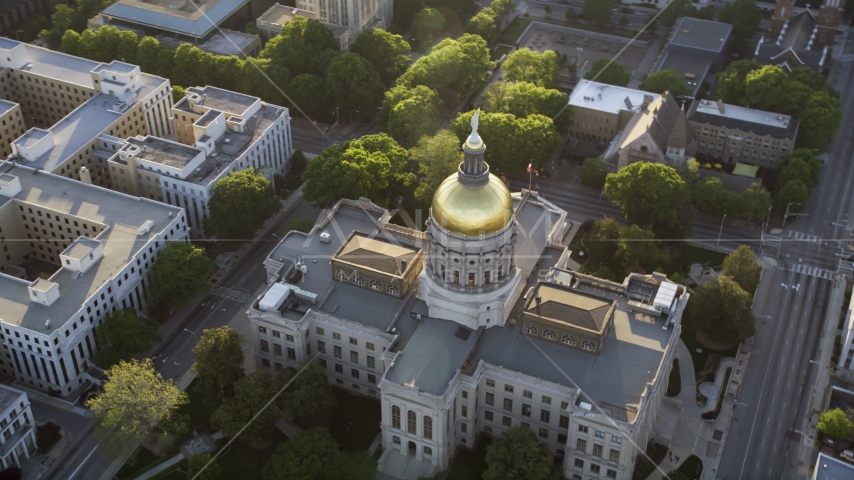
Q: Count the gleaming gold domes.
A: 1